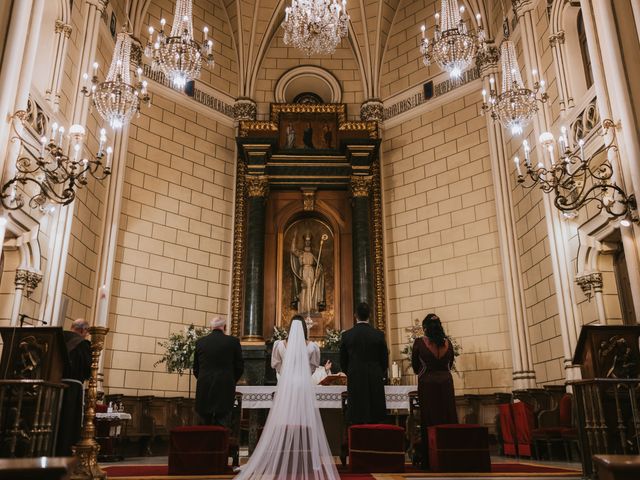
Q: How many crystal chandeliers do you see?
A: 5